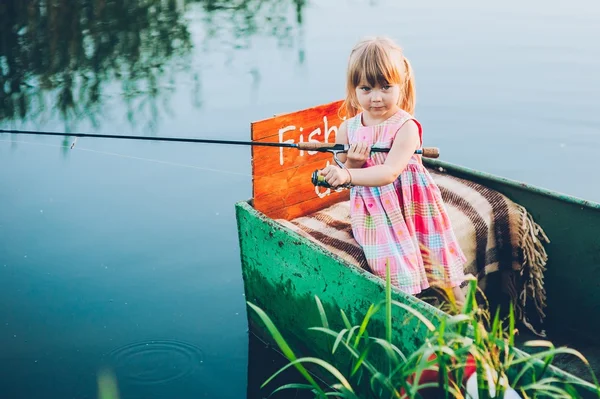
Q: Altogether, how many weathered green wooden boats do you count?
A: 1